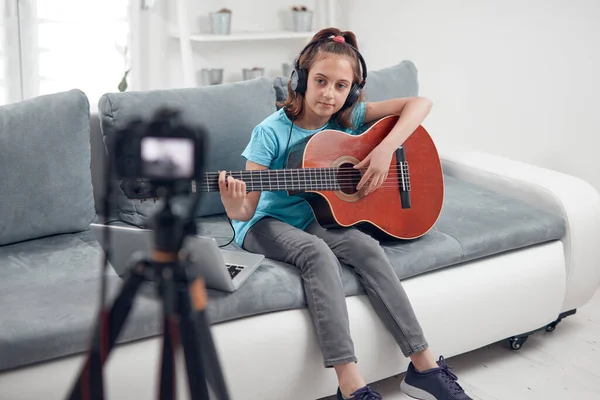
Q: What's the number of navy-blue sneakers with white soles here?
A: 2